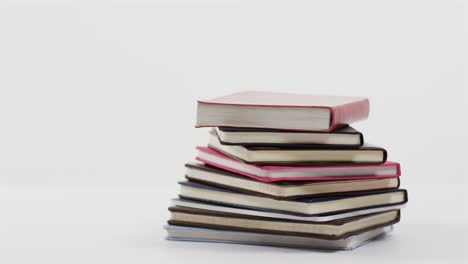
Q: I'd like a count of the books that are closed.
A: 9